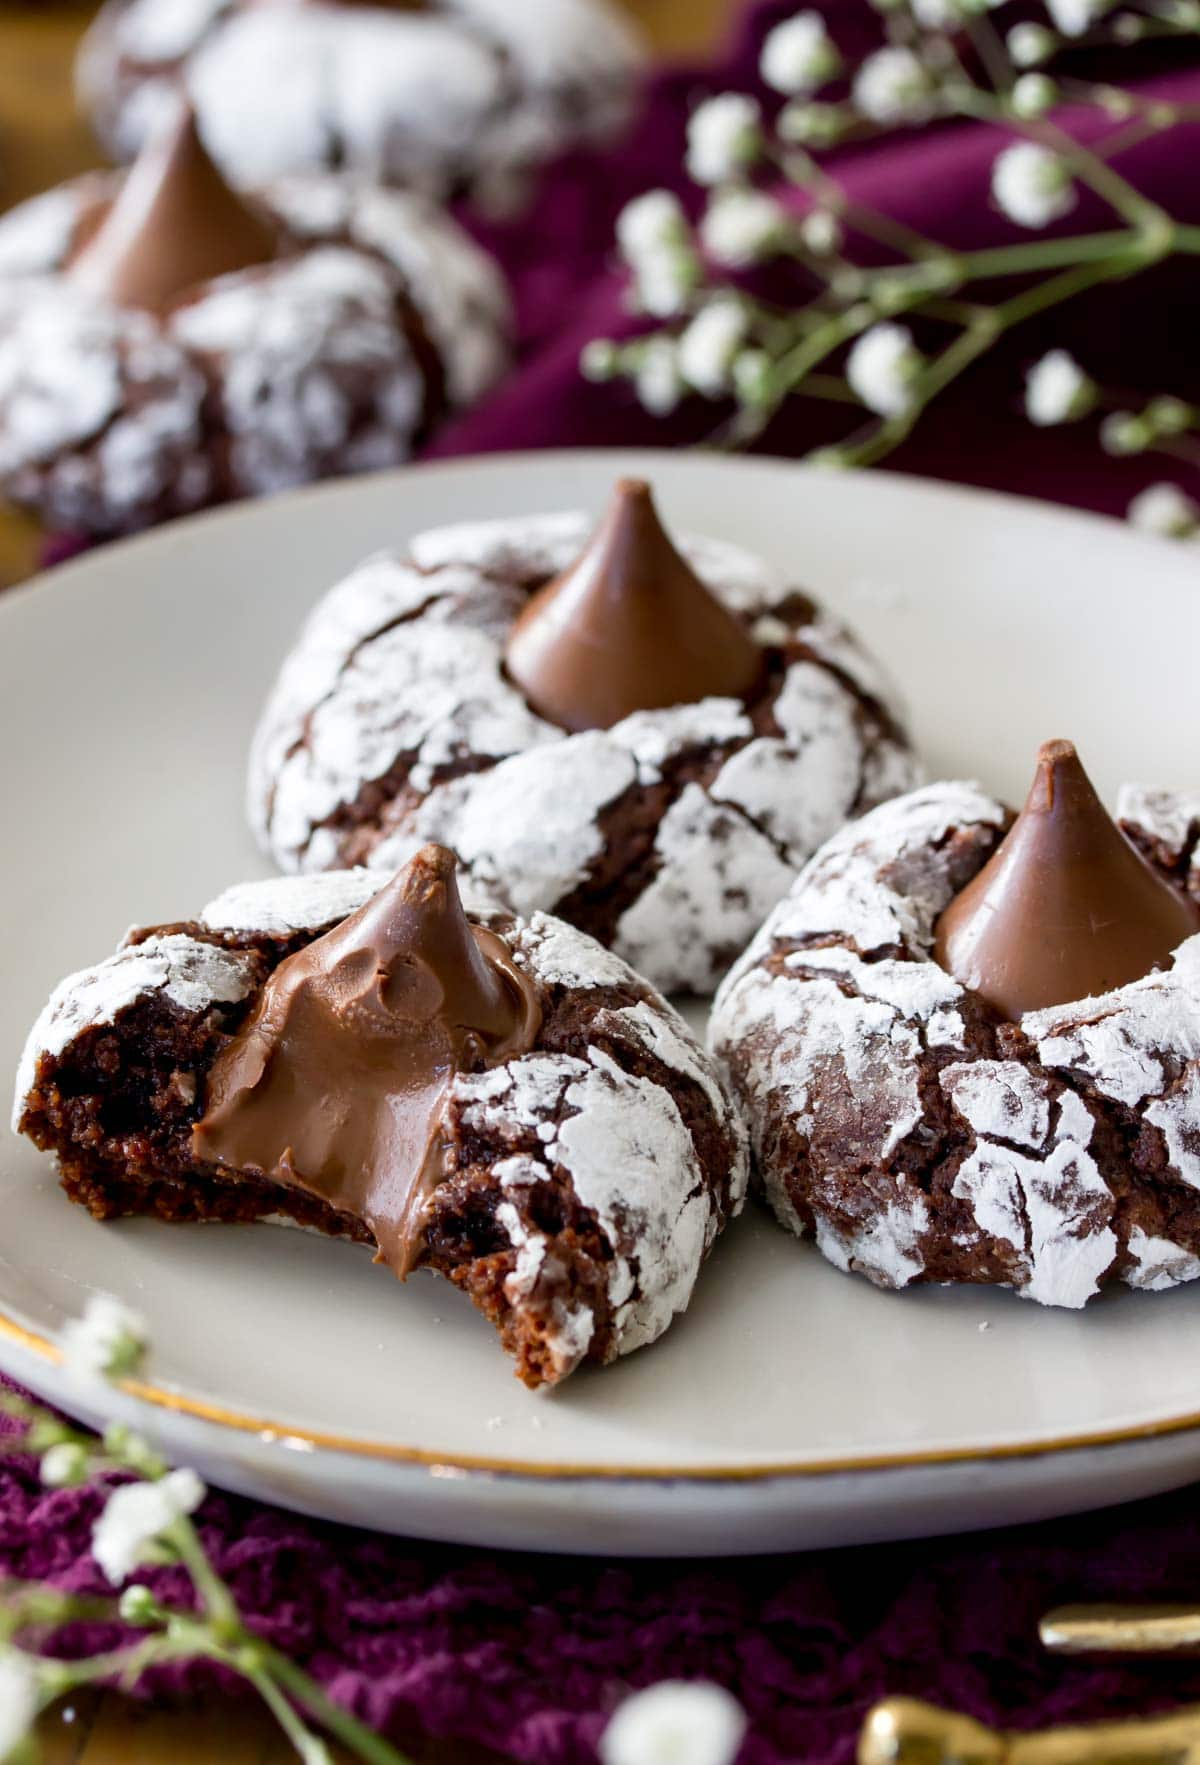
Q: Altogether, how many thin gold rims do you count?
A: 1